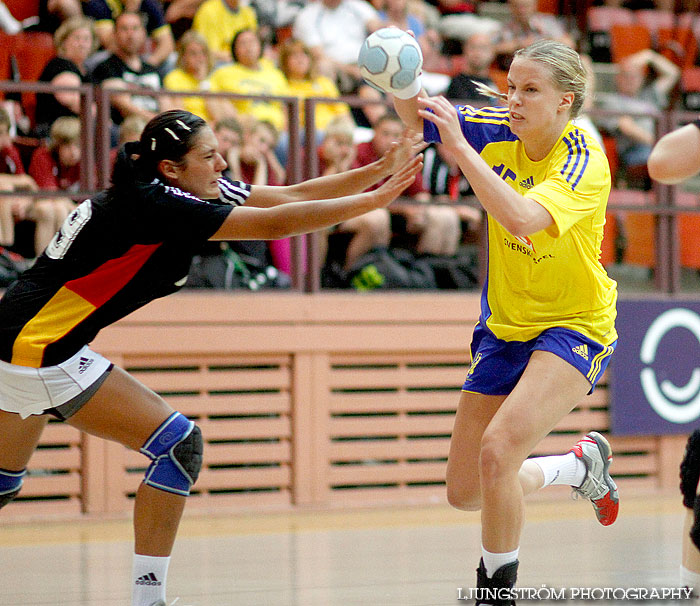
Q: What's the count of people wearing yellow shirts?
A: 5